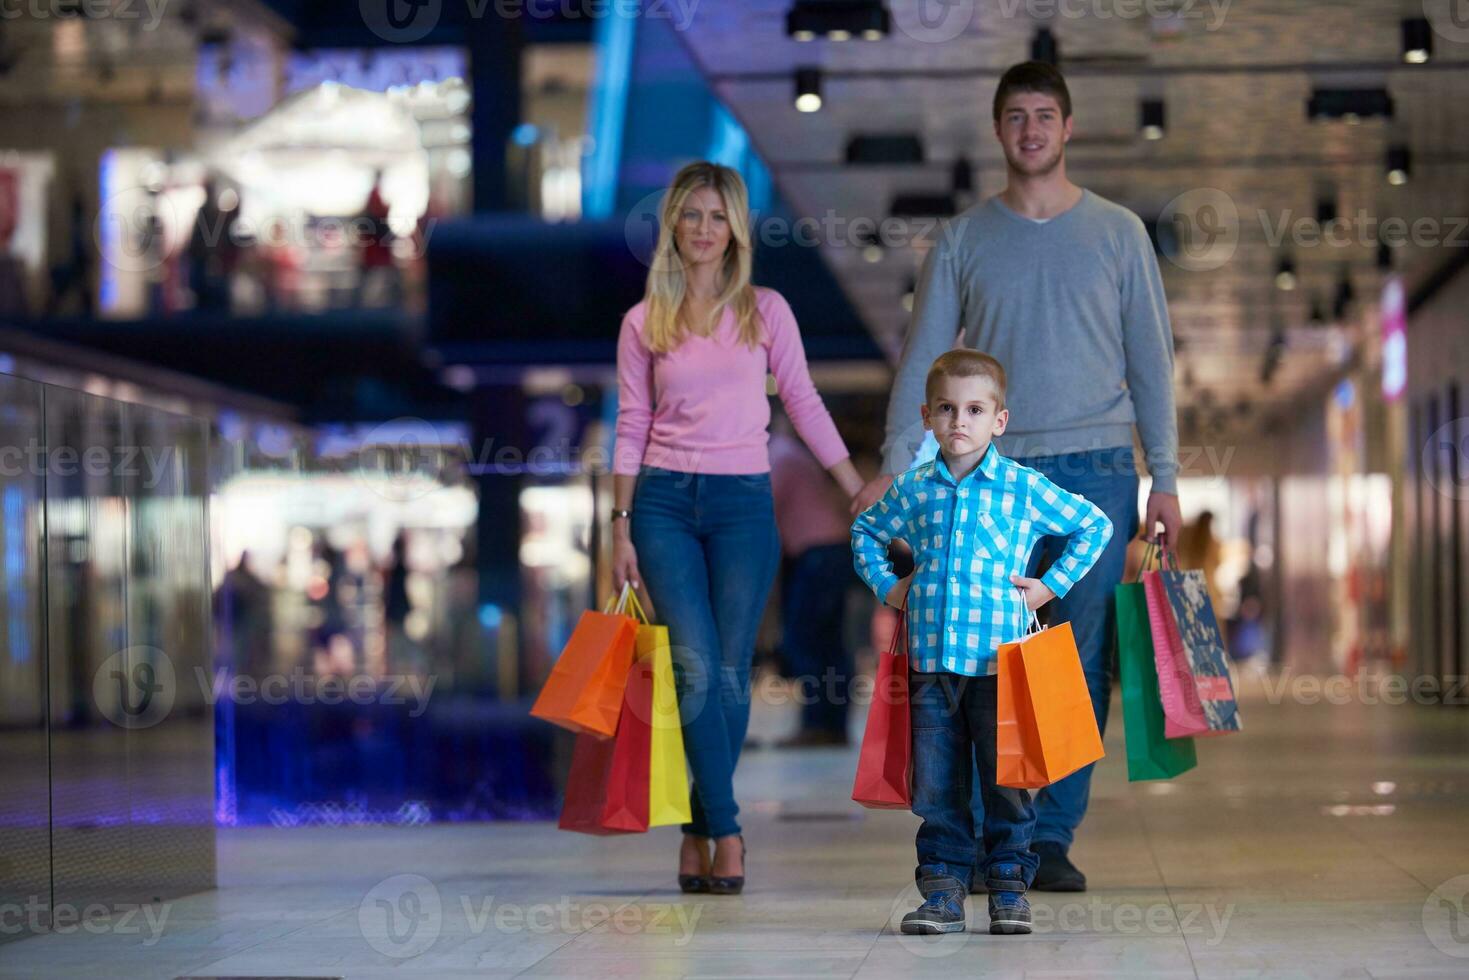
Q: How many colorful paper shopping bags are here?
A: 7